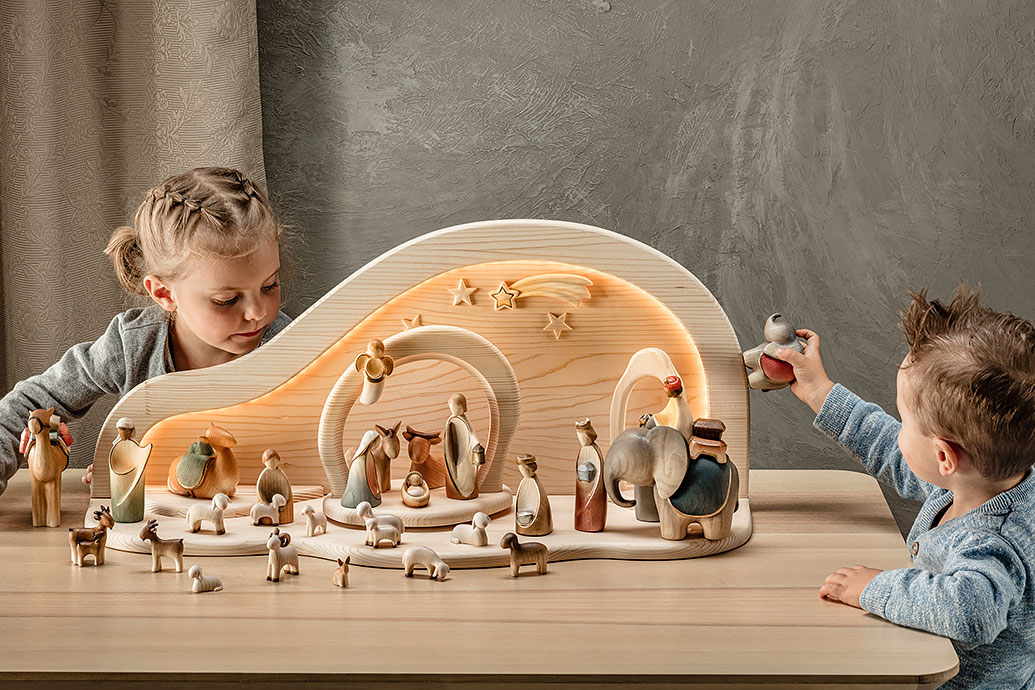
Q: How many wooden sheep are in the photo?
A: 10